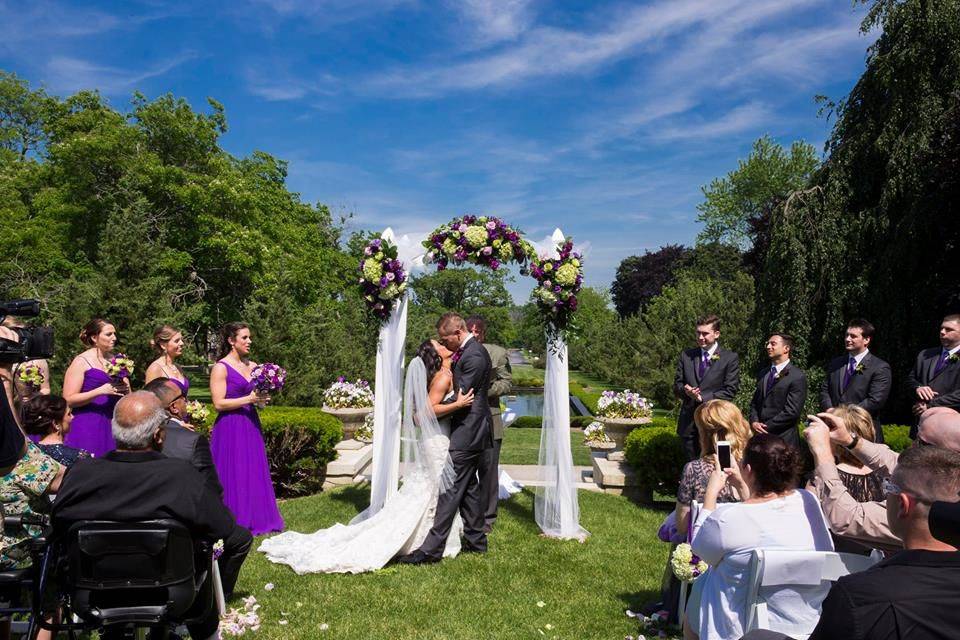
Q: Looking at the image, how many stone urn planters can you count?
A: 4